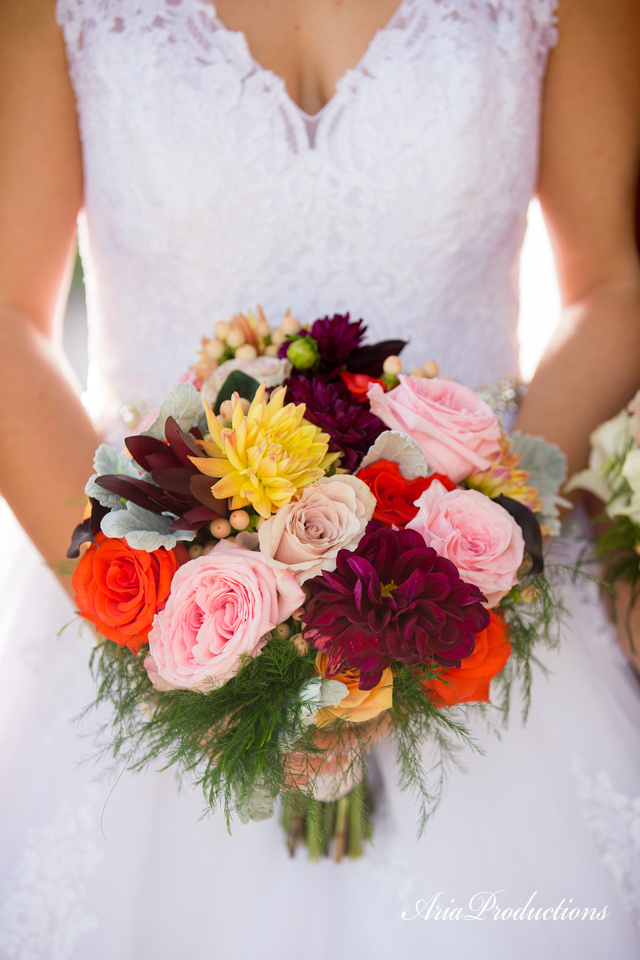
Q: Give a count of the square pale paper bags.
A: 0